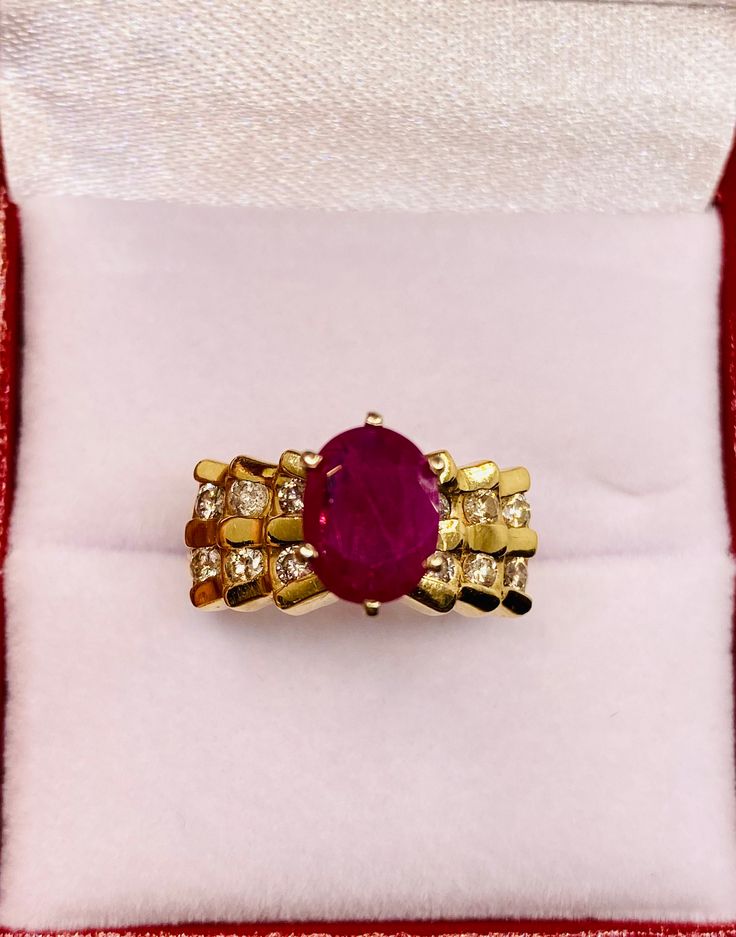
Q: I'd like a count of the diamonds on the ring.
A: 12